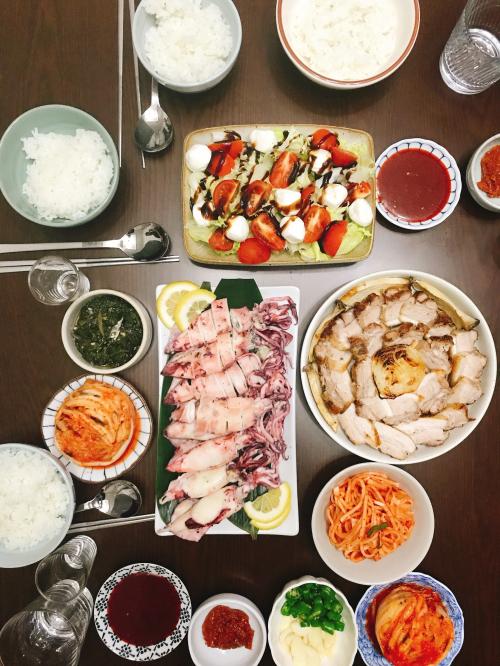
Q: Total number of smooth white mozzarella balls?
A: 9